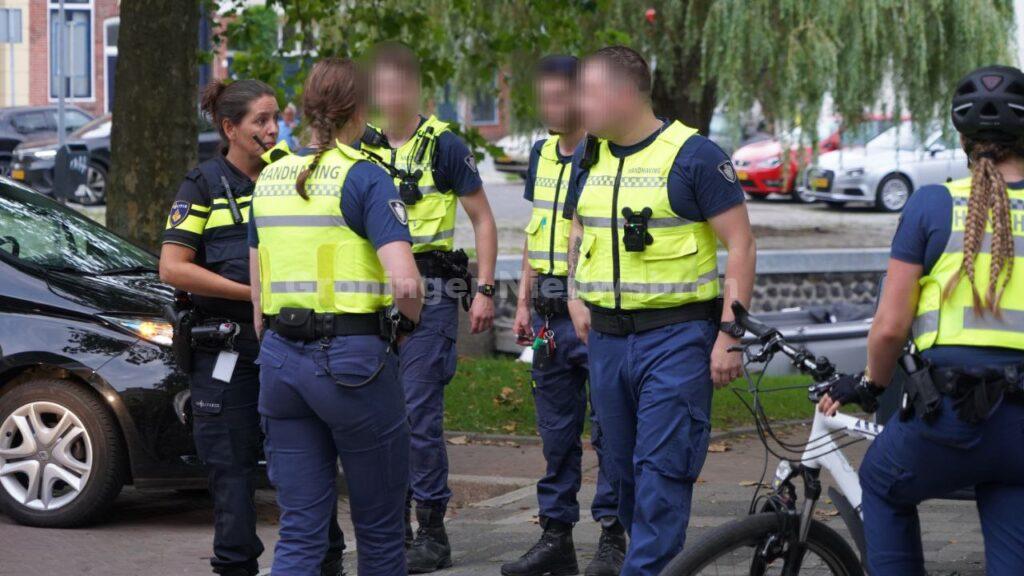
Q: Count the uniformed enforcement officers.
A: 6